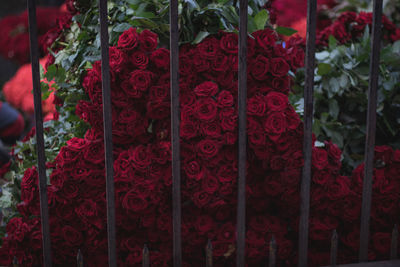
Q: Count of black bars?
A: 6